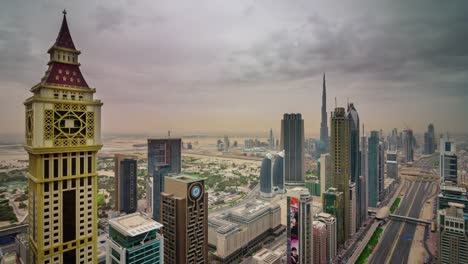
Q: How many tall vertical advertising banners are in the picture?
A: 1